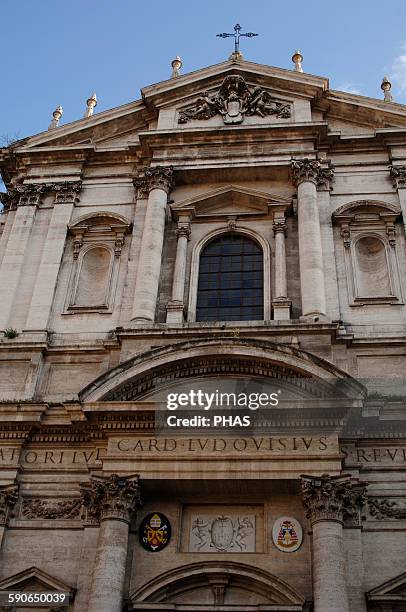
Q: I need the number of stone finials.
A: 5